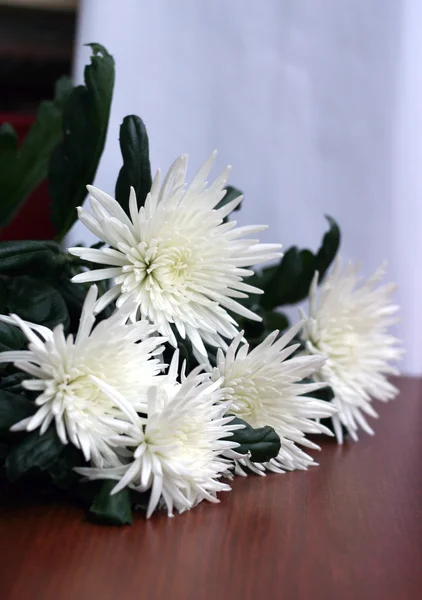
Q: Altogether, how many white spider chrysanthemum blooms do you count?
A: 5